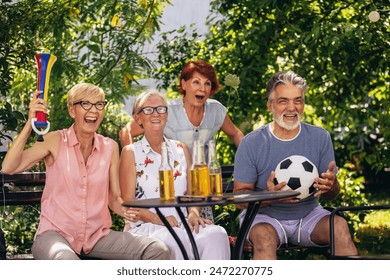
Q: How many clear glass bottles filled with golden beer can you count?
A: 4